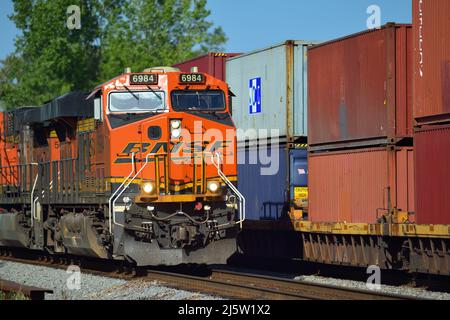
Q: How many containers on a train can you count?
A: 7